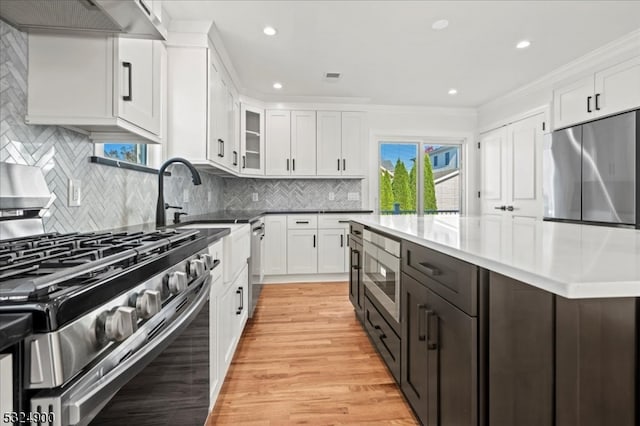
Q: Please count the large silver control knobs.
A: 5